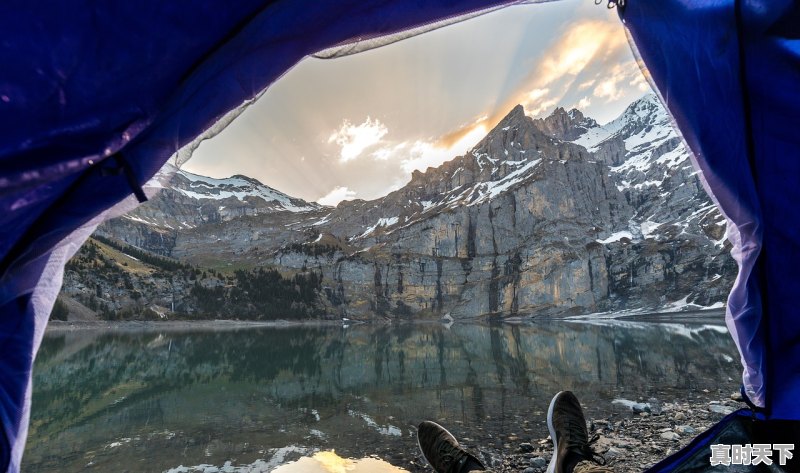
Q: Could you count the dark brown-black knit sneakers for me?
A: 2